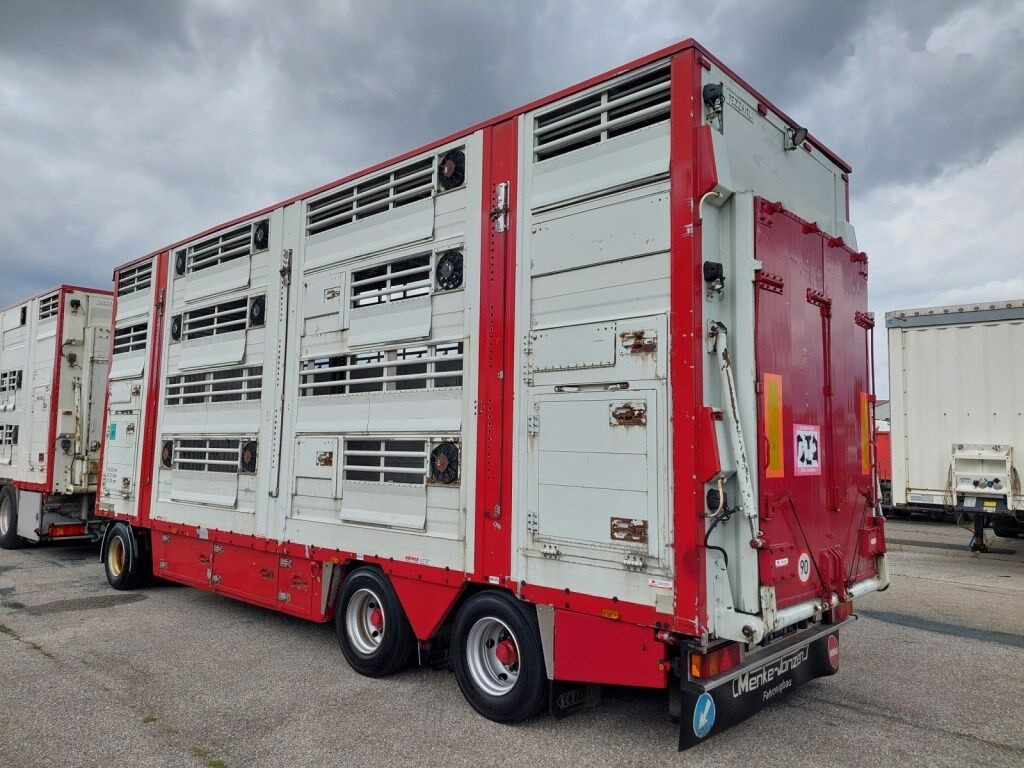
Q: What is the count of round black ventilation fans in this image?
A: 9